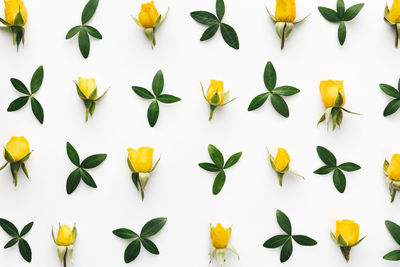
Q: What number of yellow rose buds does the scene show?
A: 14